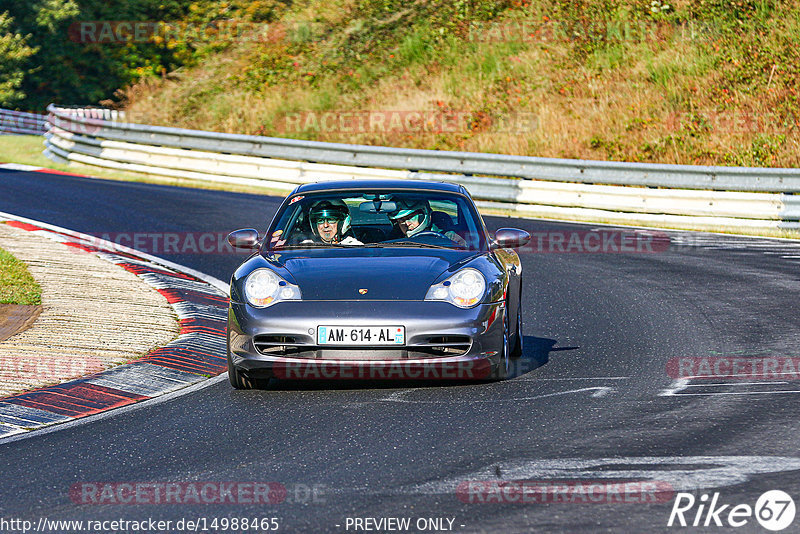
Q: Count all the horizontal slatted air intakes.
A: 2